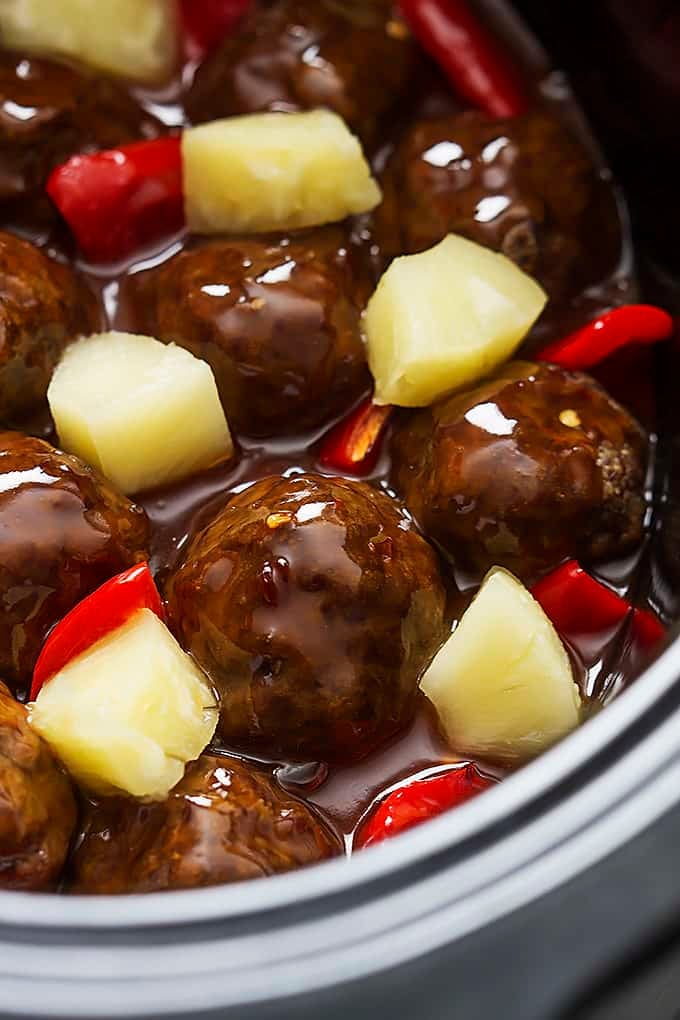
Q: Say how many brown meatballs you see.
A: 10